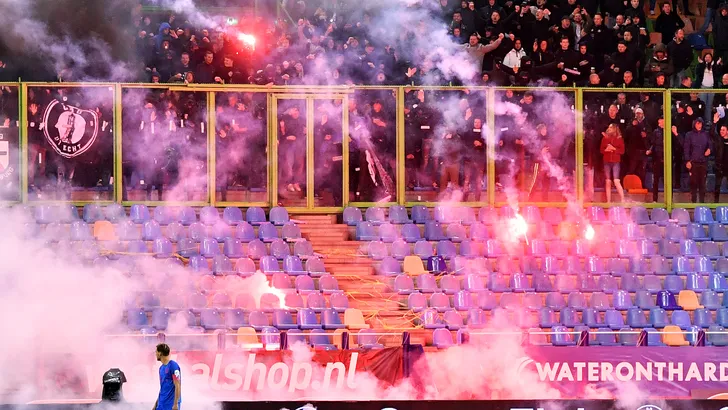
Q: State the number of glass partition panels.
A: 11